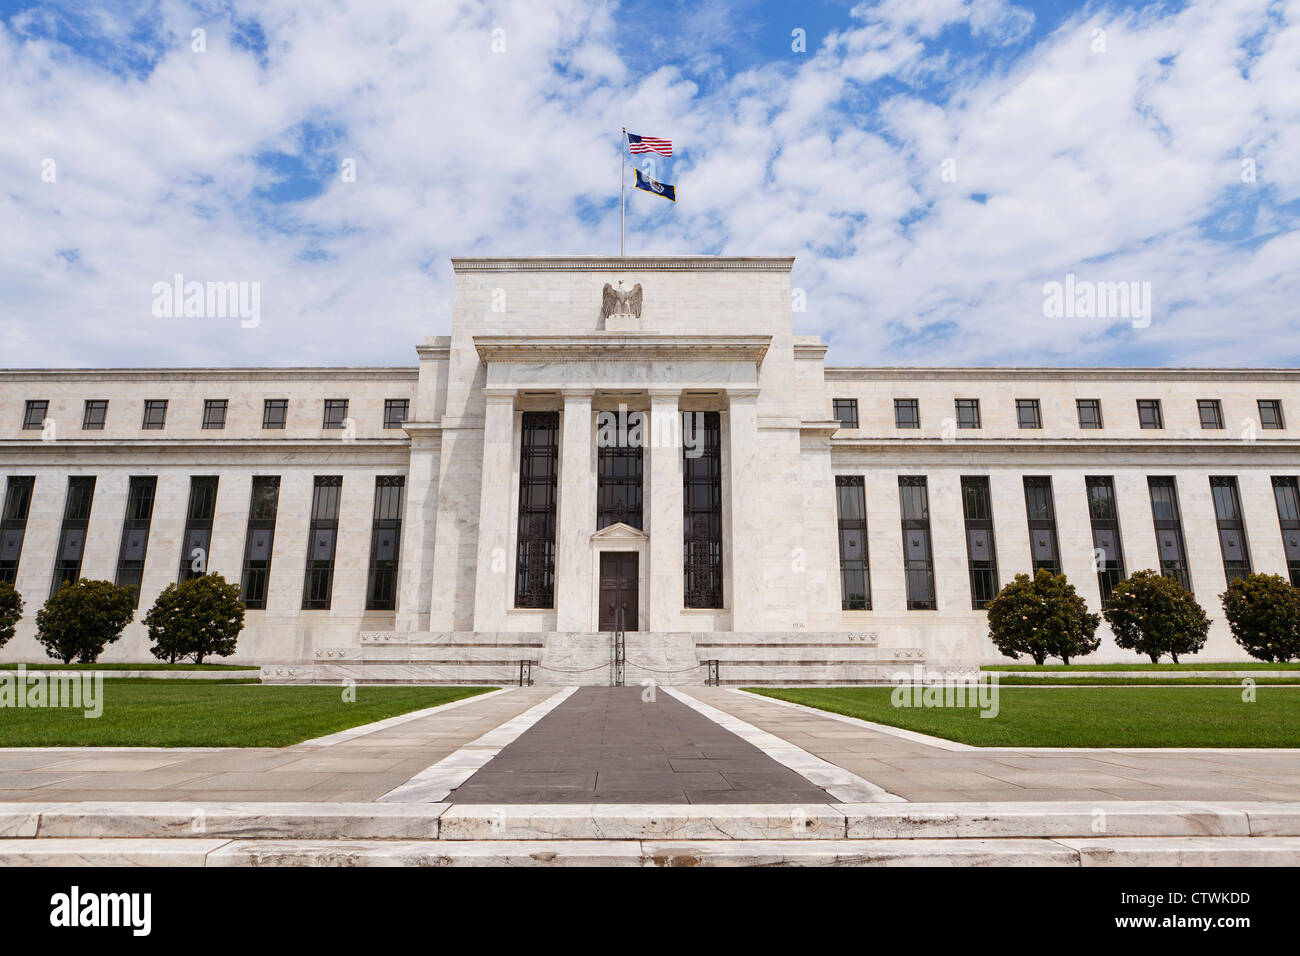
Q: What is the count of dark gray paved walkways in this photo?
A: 1